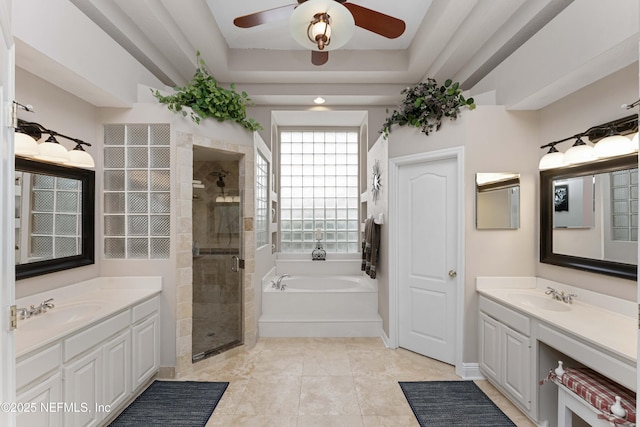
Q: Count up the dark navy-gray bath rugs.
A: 2